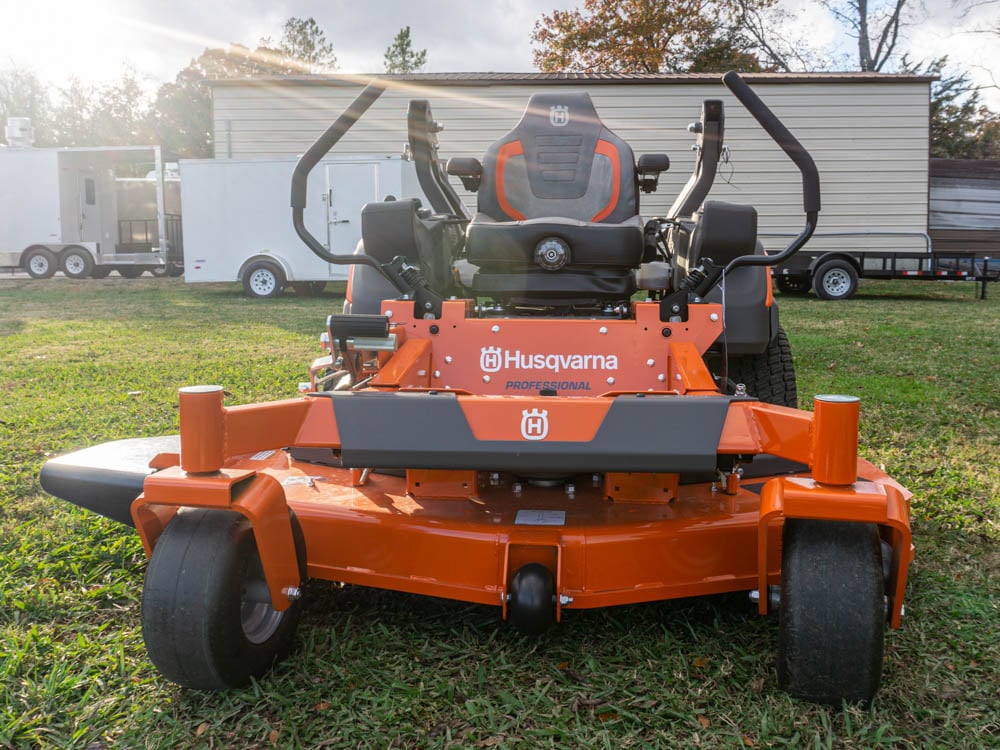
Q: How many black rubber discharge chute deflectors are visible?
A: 1